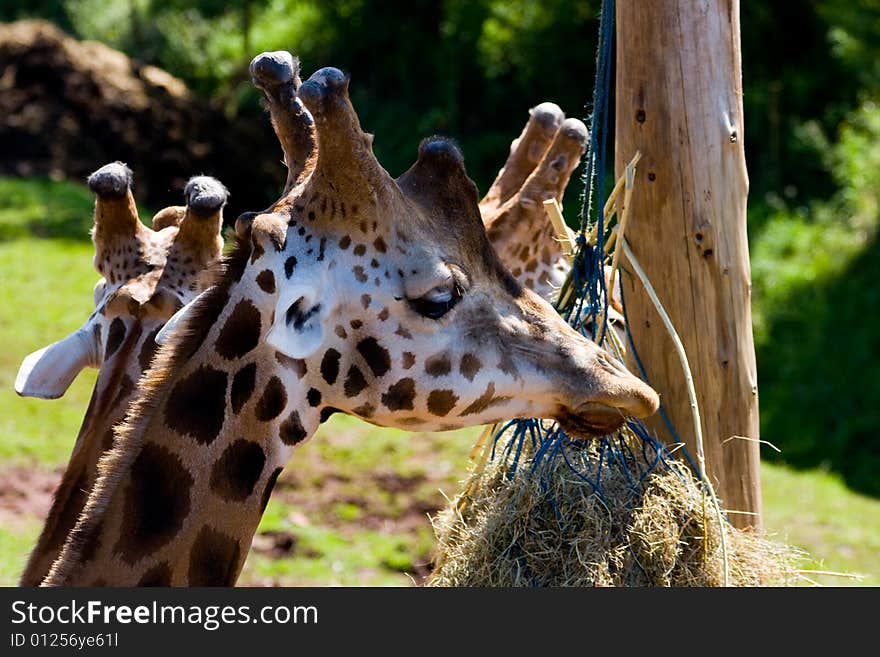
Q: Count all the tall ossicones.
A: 6